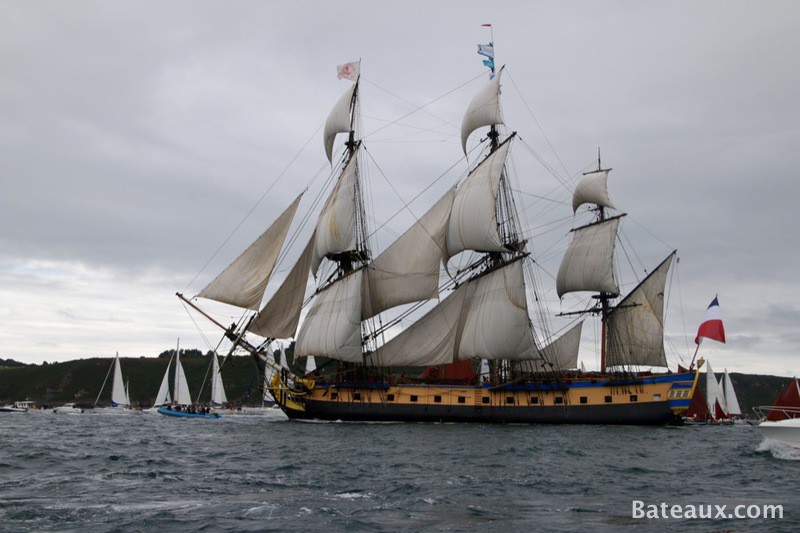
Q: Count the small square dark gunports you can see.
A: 13